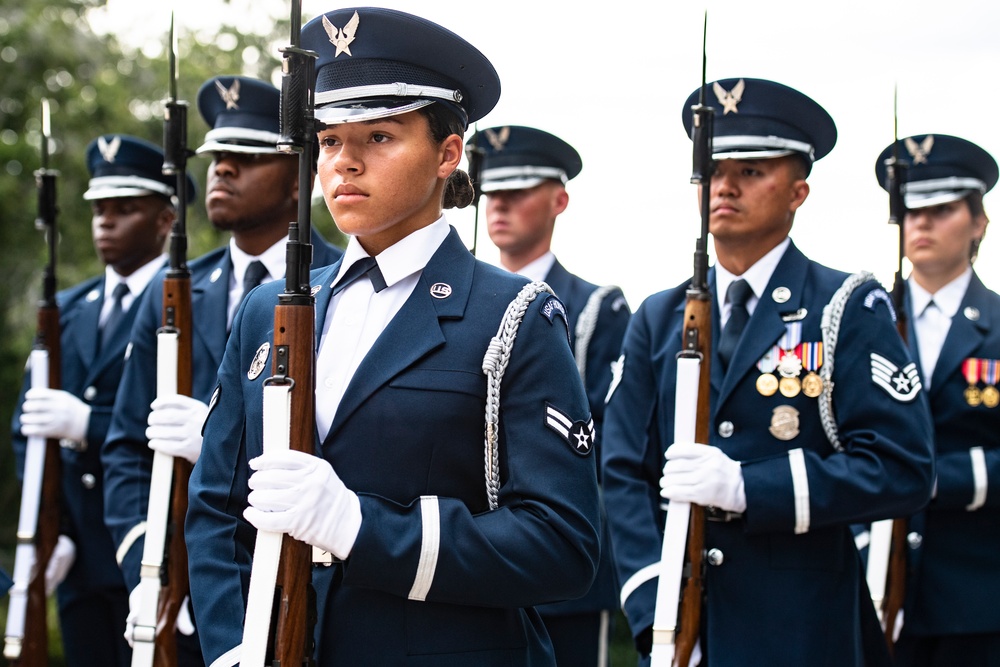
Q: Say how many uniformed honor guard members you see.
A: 6